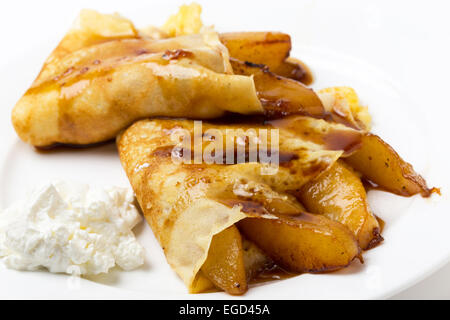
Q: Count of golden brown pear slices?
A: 6